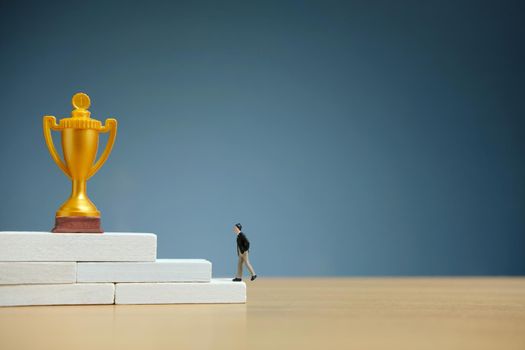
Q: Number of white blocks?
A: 5